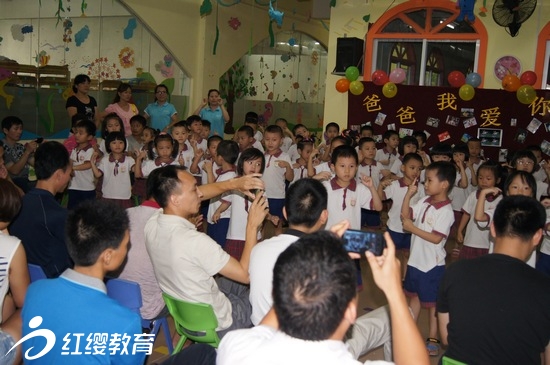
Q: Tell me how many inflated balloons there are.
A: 12